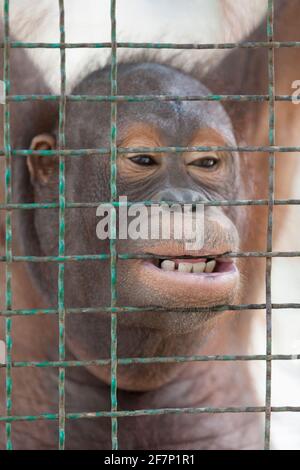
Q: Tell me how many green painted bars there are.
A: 12